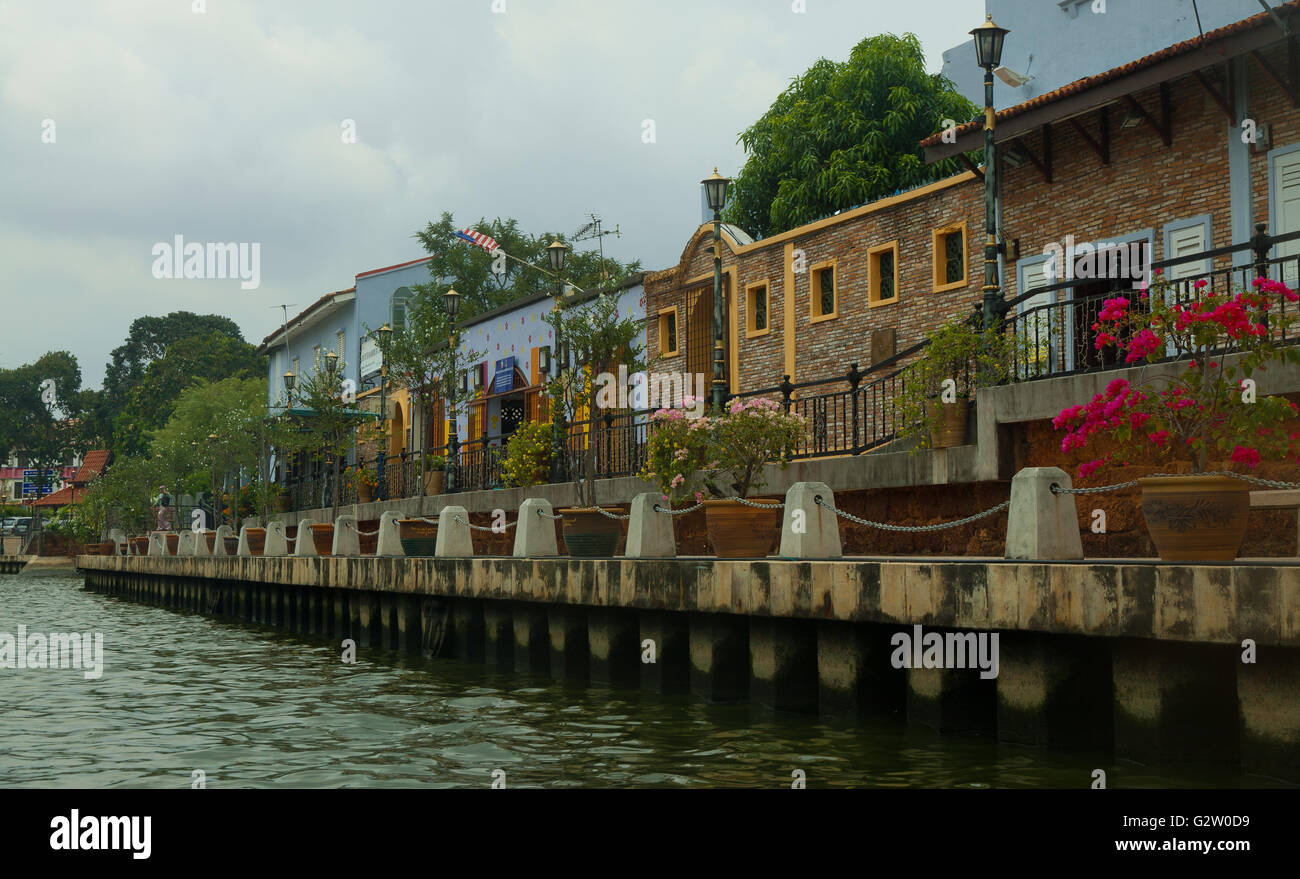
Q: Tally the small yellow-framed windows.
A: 5